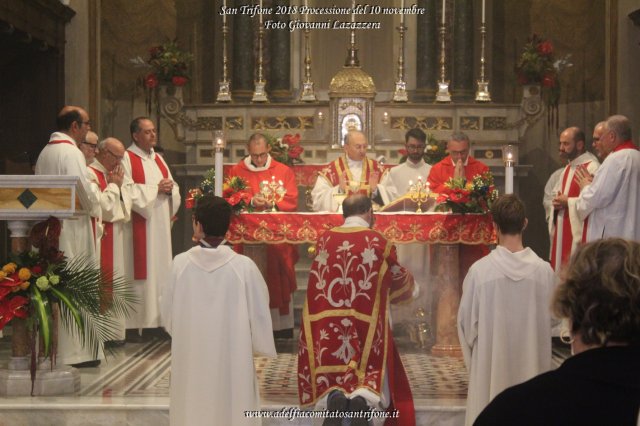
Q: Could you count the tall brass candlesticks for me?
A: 6